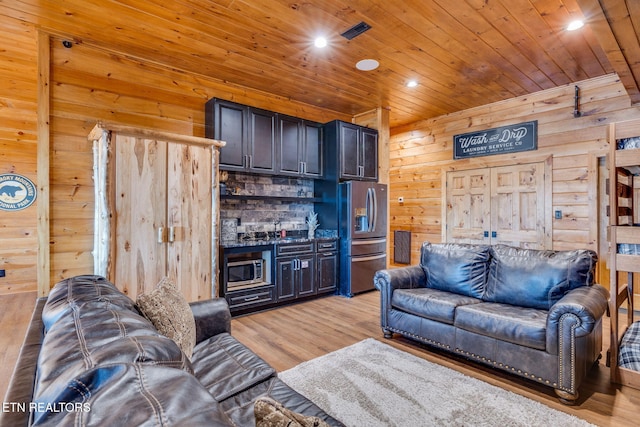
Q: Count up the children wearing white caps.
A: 0